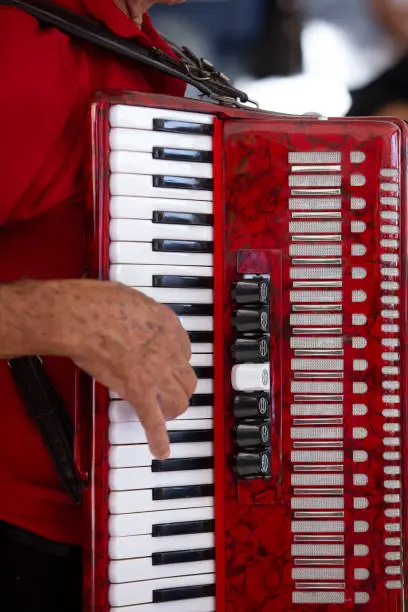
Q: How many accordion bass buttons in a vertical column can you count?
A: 7